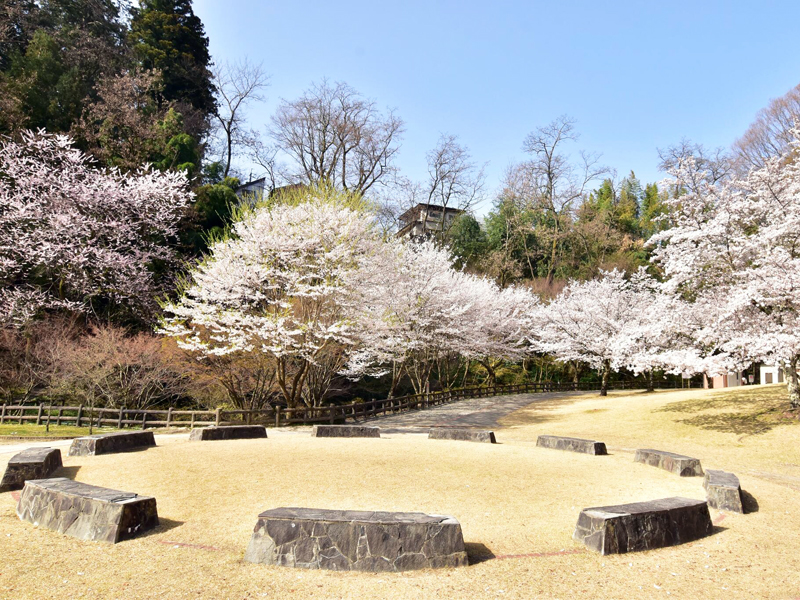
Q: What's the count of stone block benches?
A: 11